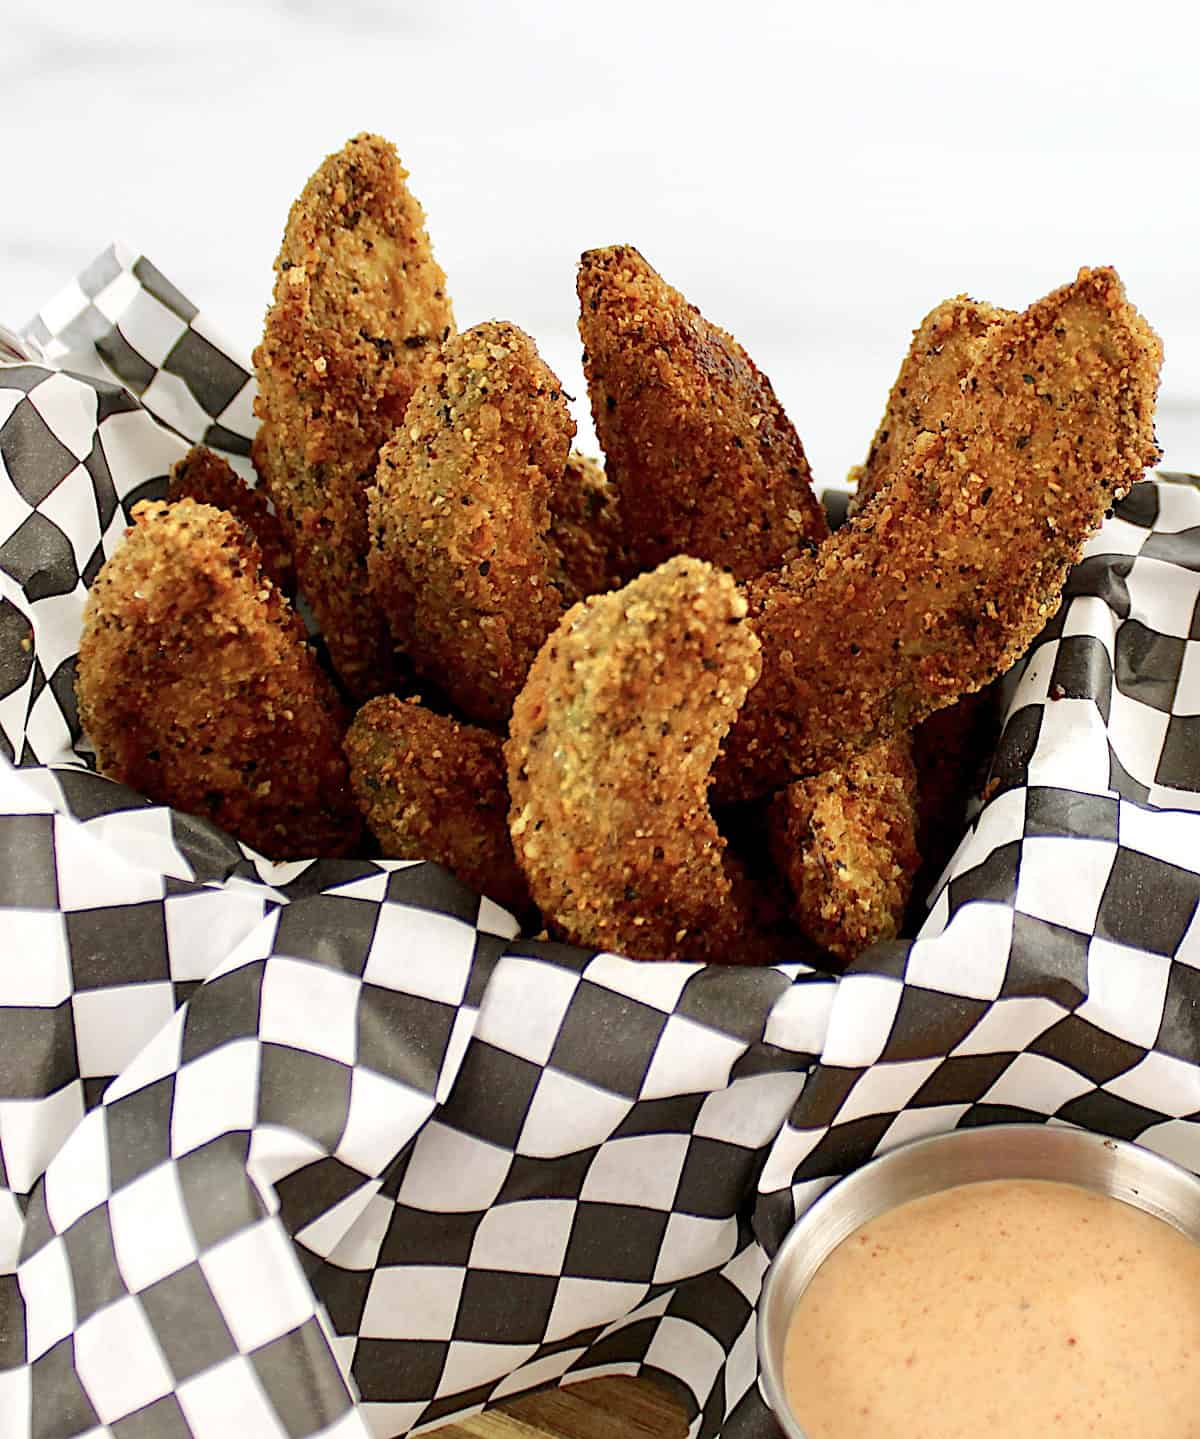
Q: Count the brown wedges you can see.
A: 11